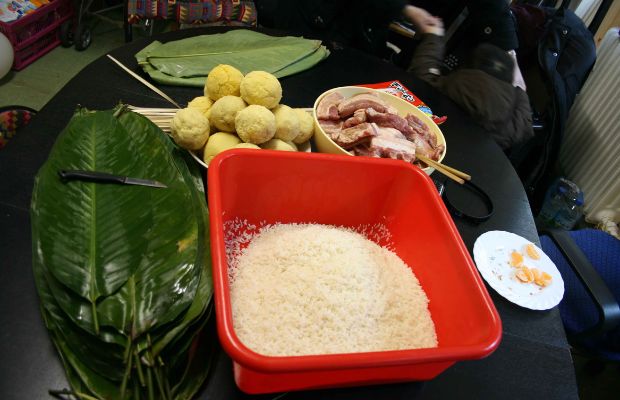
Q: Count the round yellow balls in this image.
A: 11